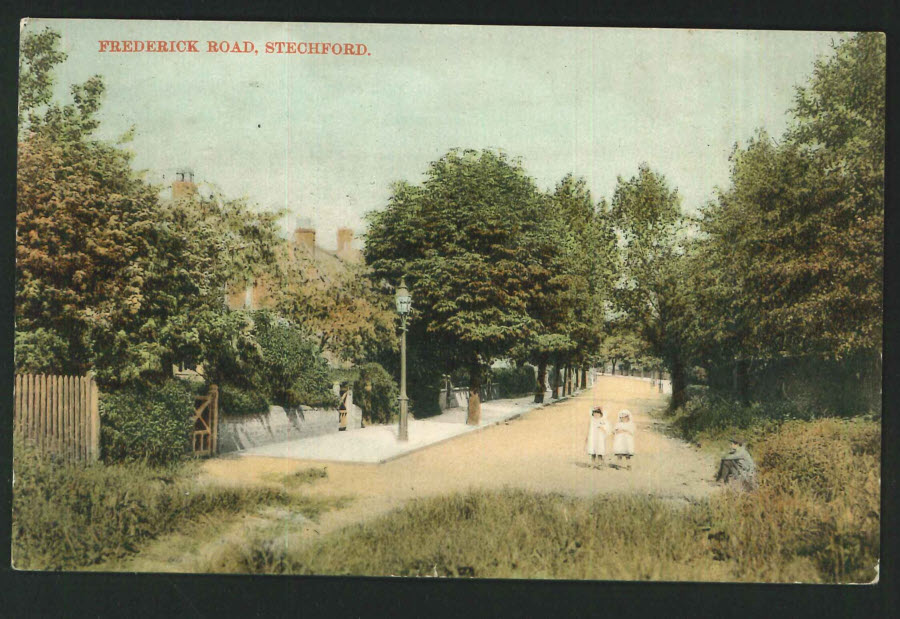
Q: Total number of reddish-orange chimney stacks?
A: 3